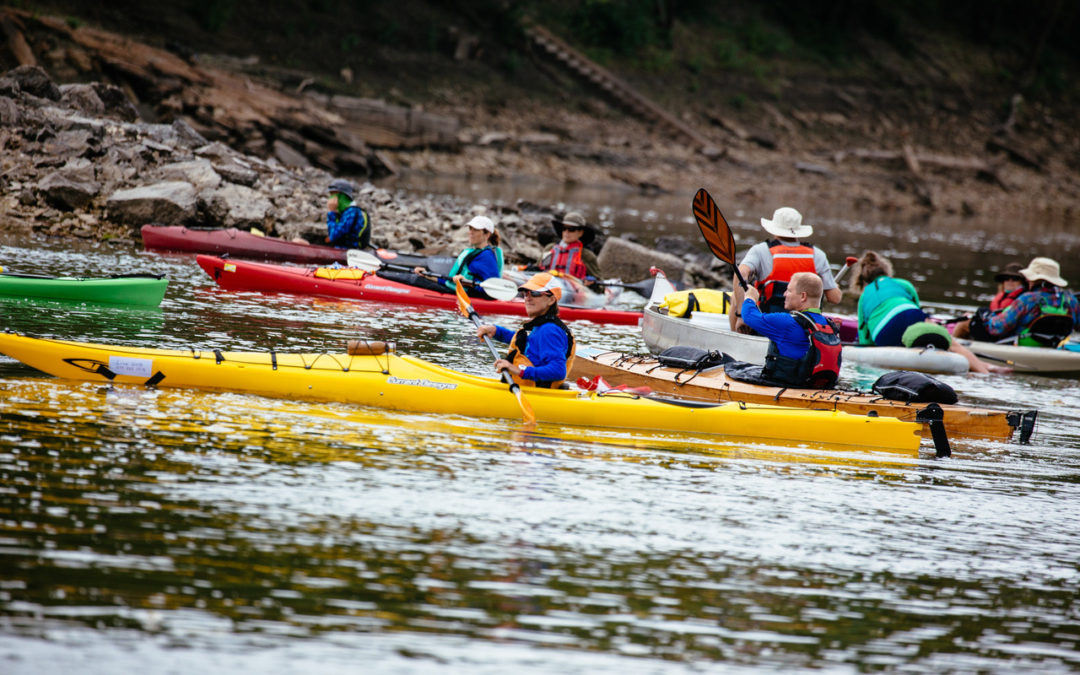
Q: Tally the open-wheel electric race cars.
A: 0